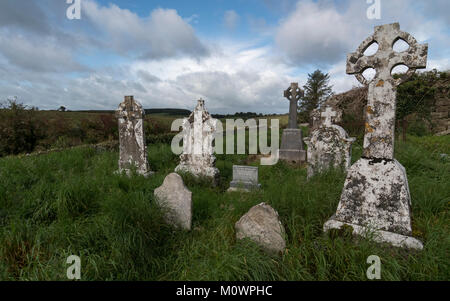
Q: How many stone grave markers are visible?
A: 8